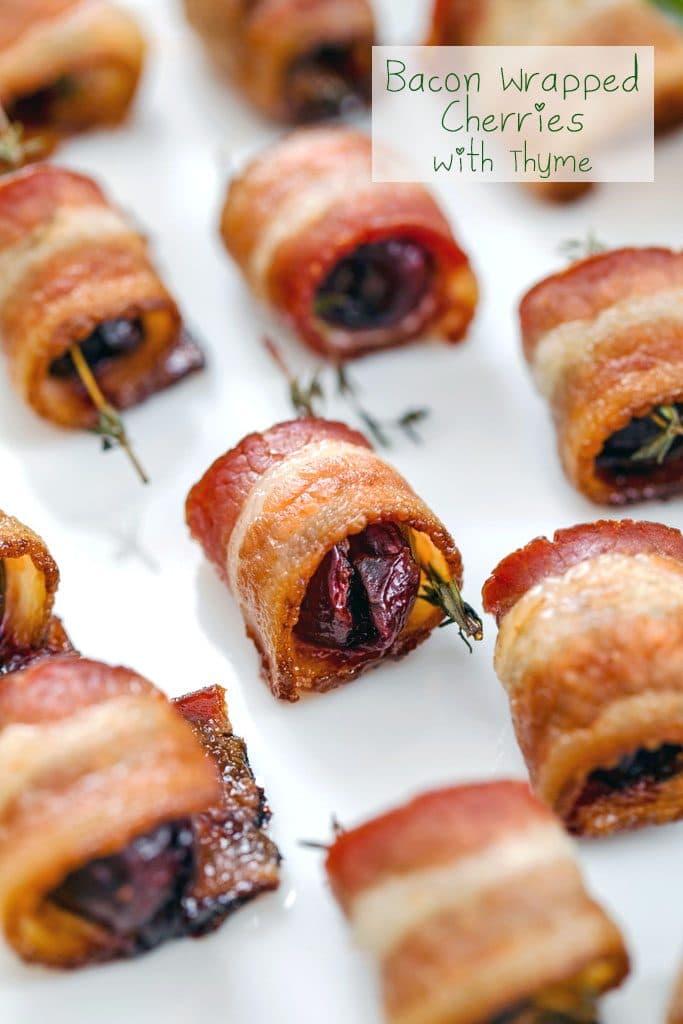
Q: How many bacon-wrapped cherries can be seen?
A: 11